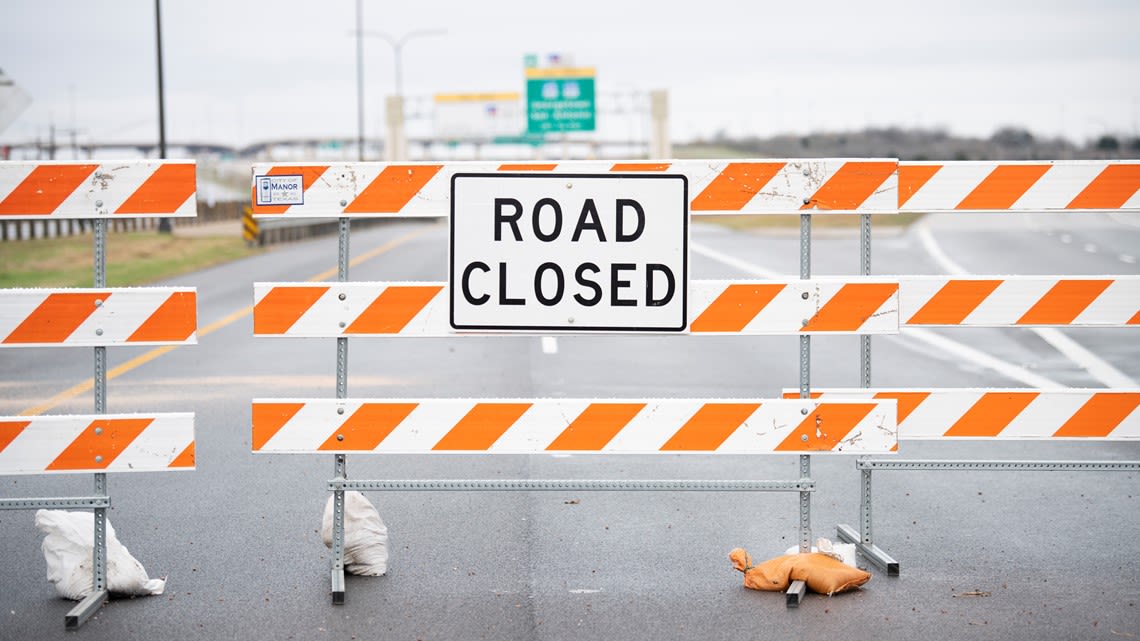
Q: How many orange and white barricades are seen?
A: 3